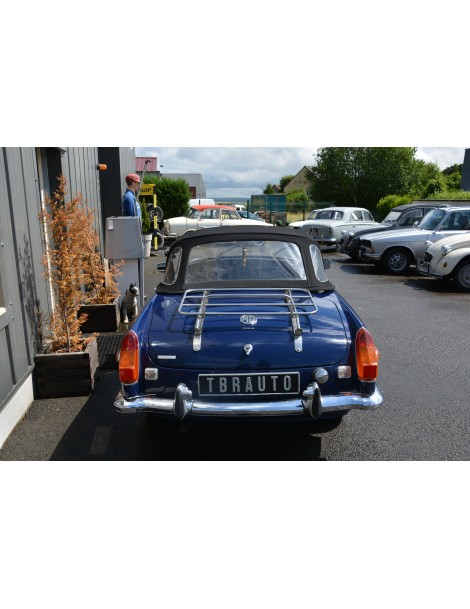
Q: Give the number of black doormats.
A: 1